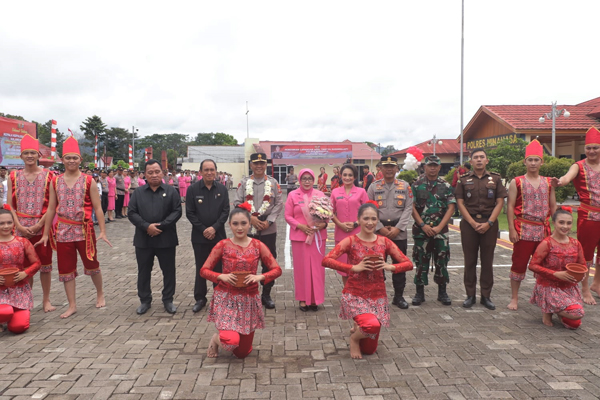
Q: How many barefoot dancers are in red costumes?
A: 8